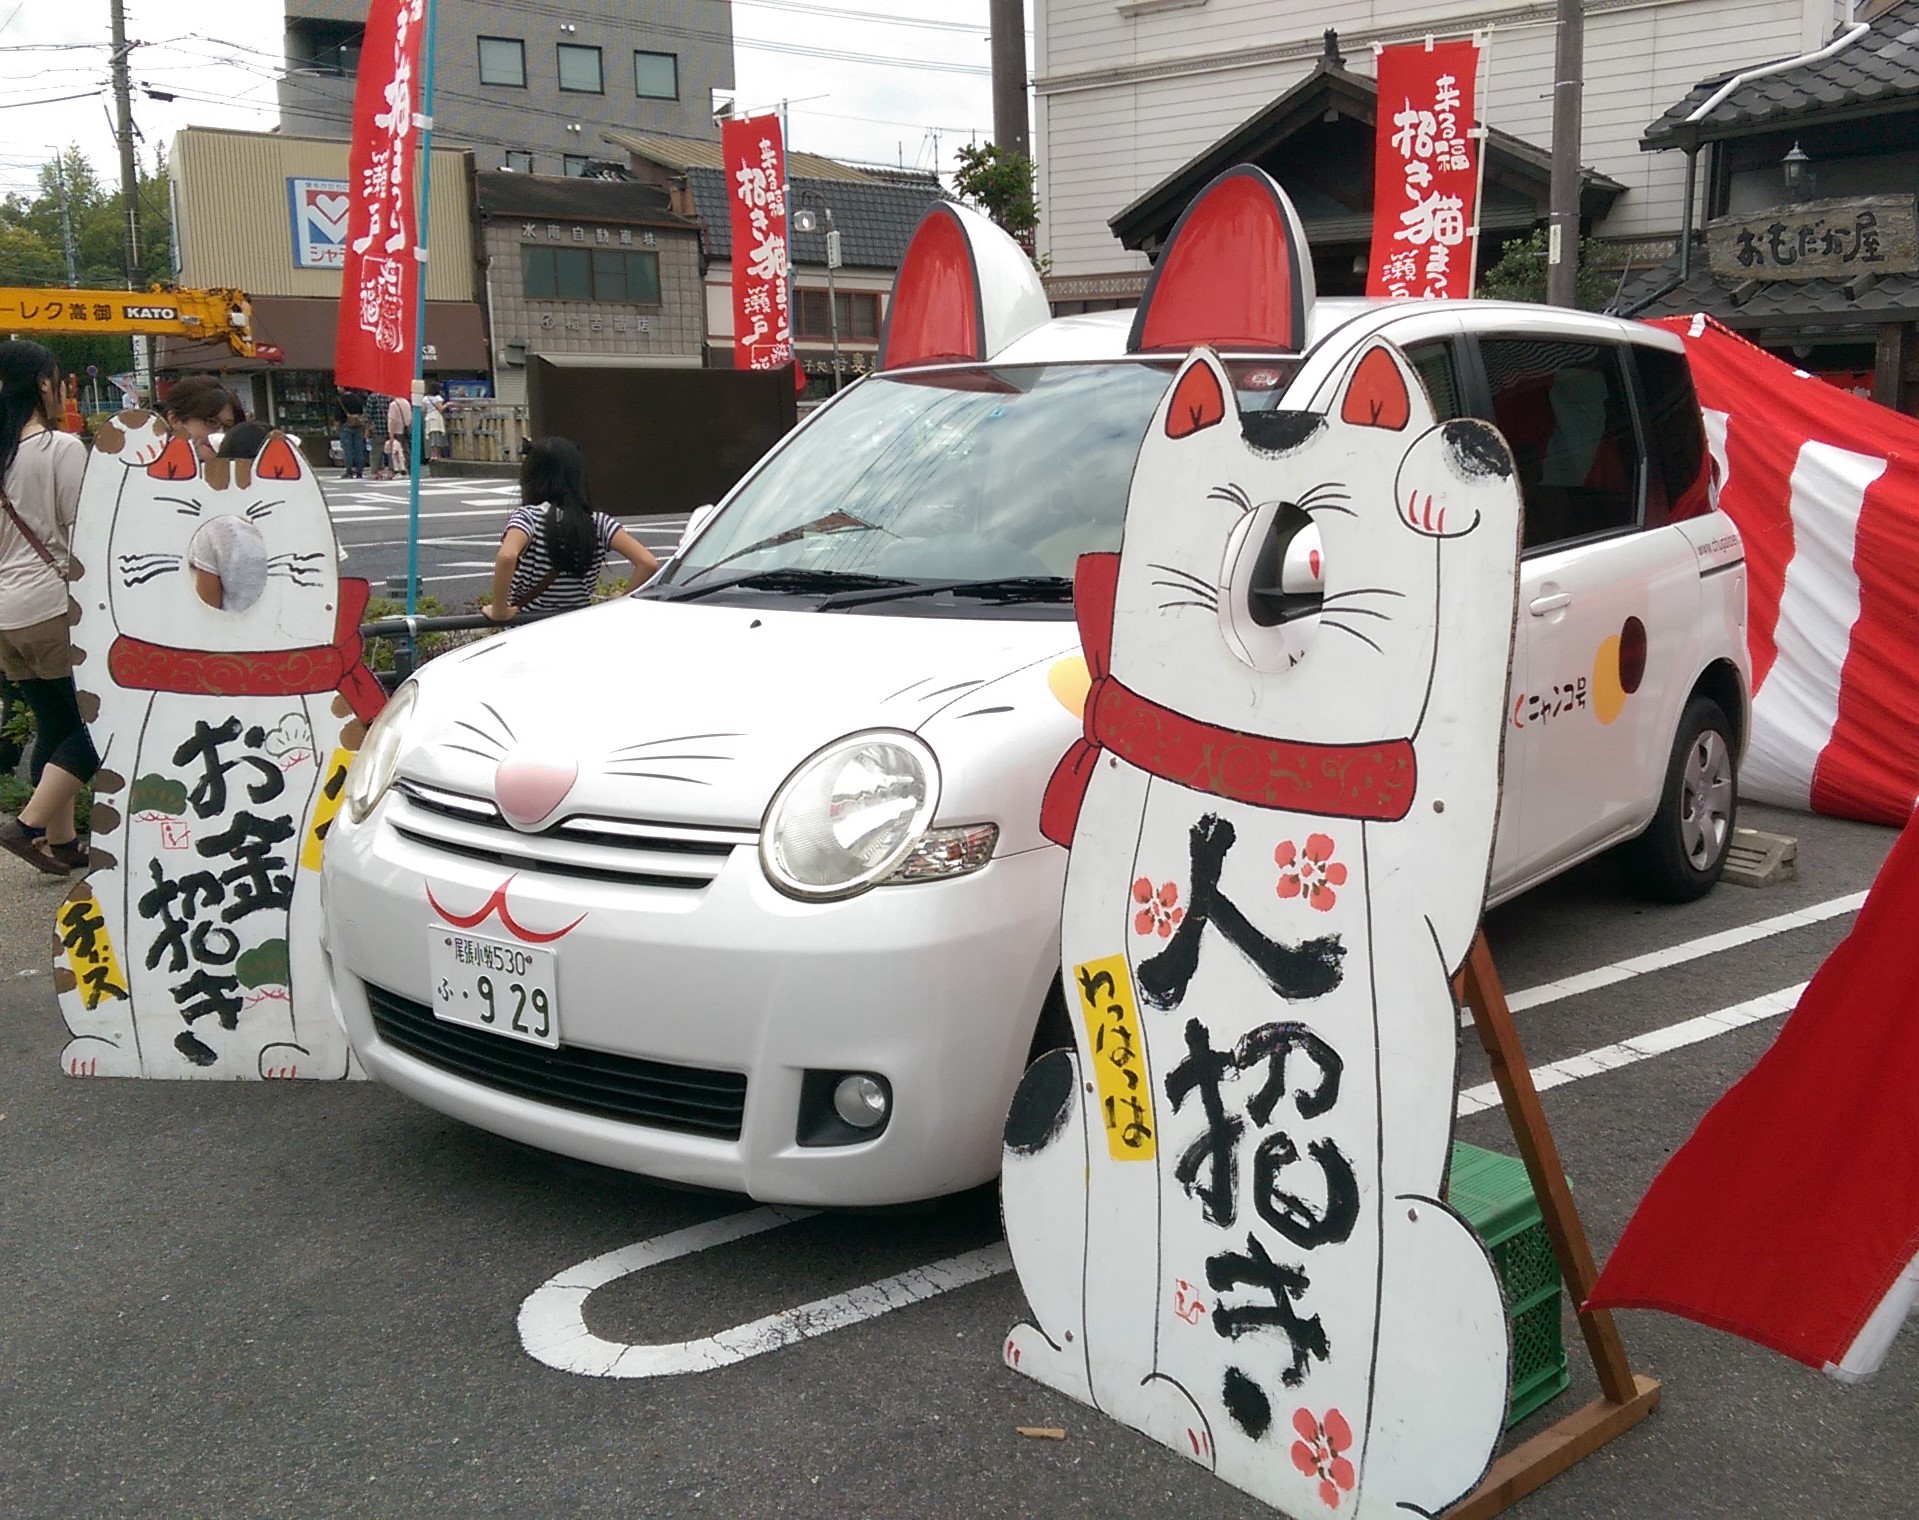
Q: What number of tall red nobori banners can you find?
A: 3